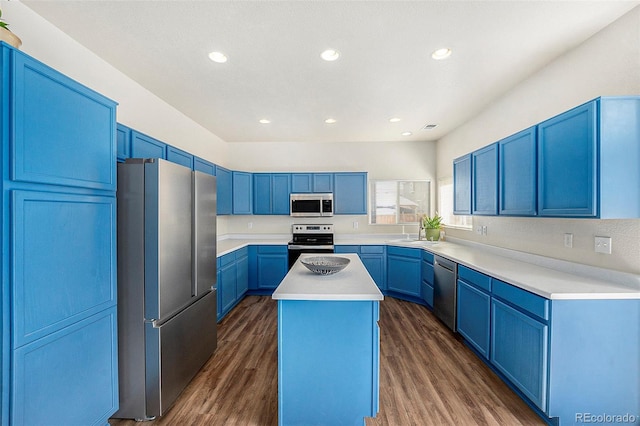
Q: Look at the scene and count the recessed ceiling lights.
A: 7